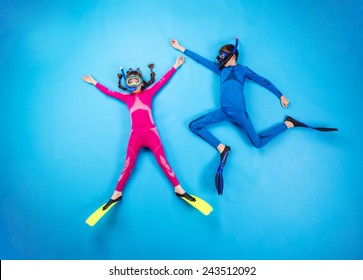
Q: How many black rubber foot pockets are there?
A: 4